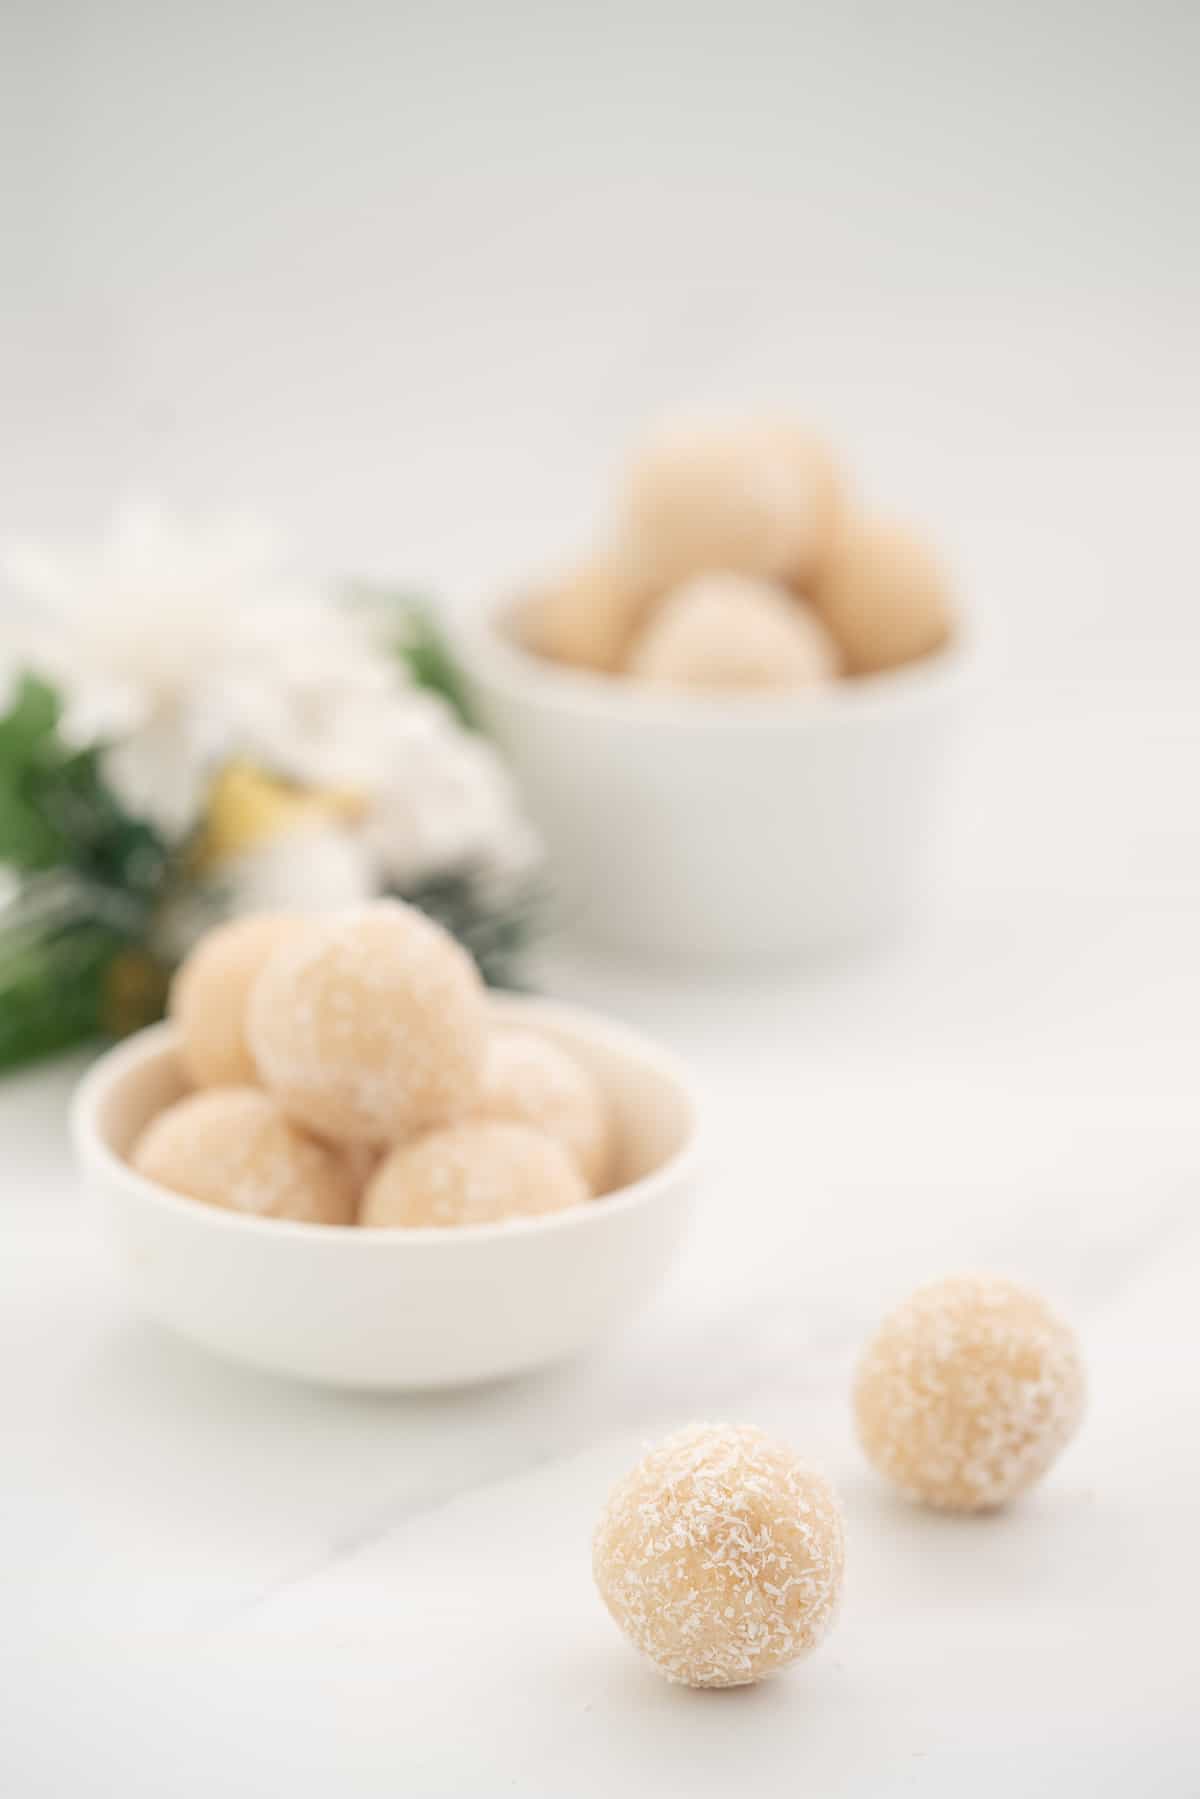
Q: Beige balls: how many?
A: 12